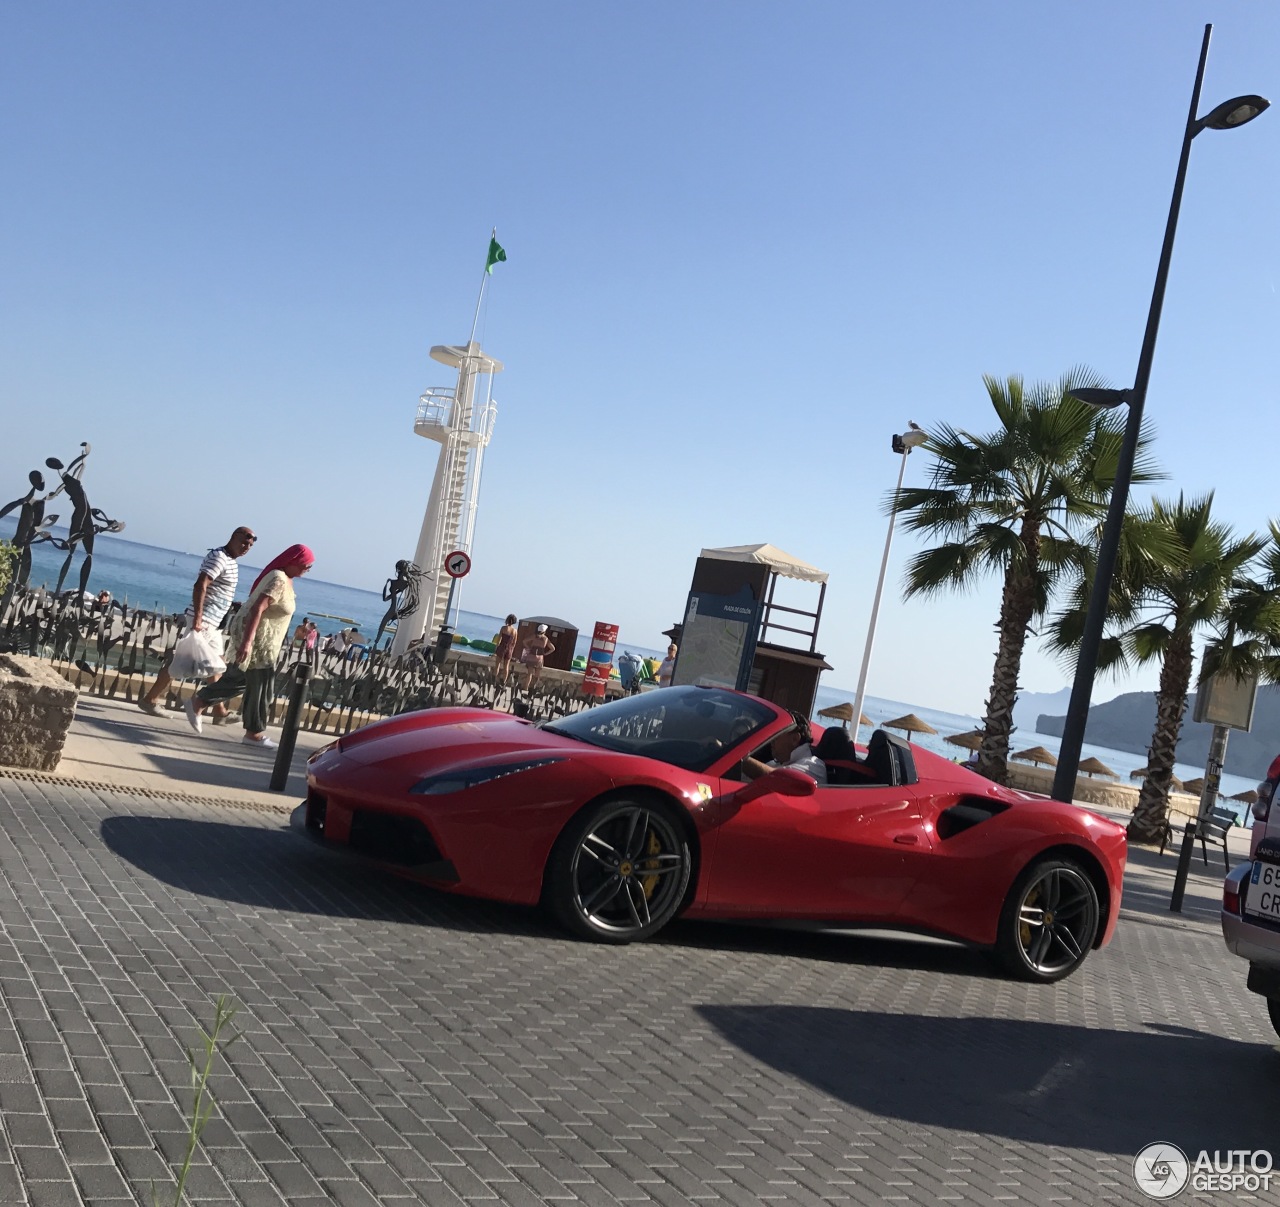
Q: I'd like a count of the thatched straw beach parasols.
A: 8